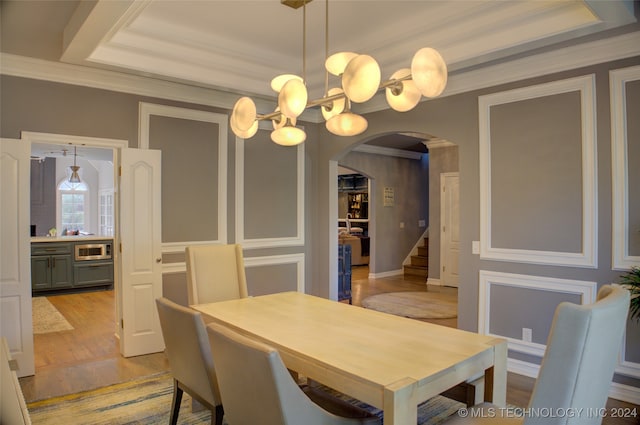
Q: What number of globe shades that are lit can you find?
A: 12